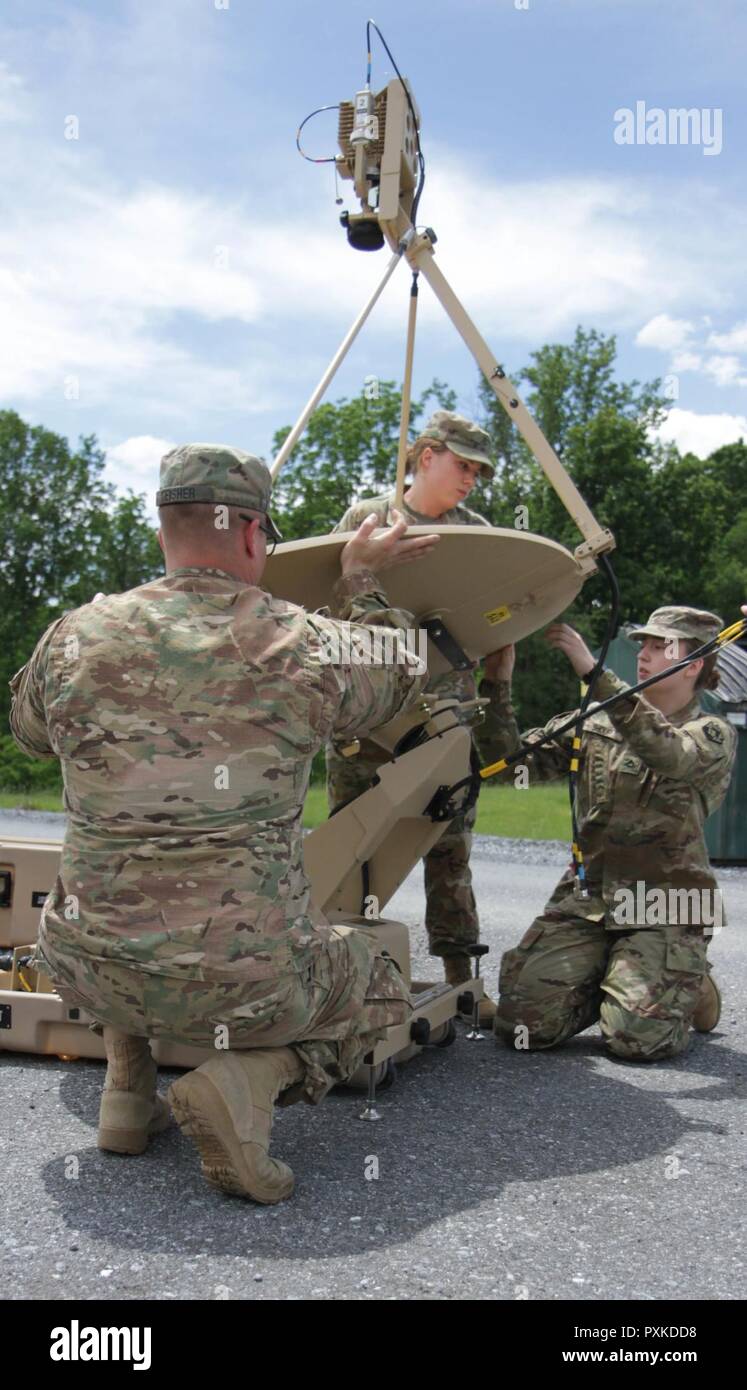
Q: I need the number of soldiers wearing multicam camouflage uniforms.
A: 3